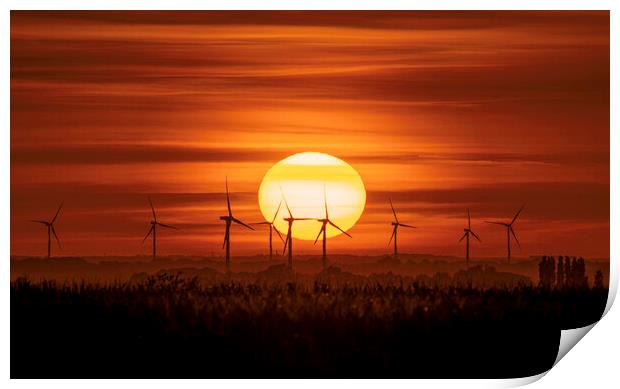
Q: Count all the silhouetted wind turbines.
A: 9